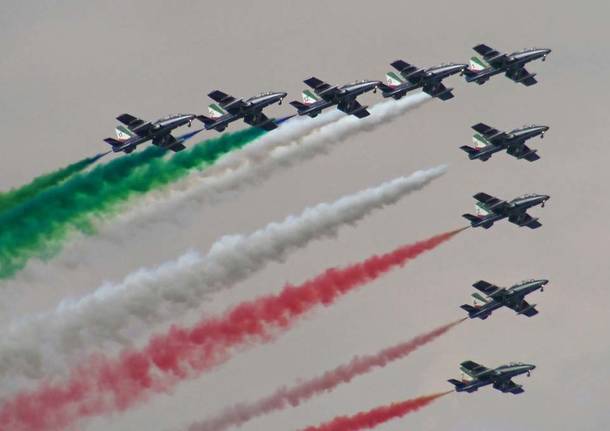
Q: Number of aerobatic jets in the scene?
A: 9